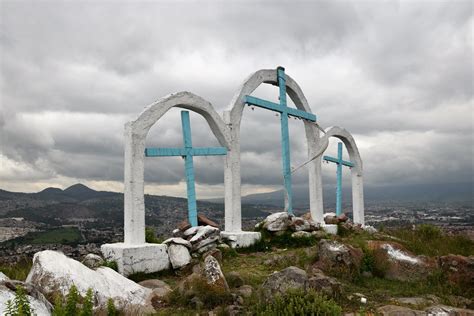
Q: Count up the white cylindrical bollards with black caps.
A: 0